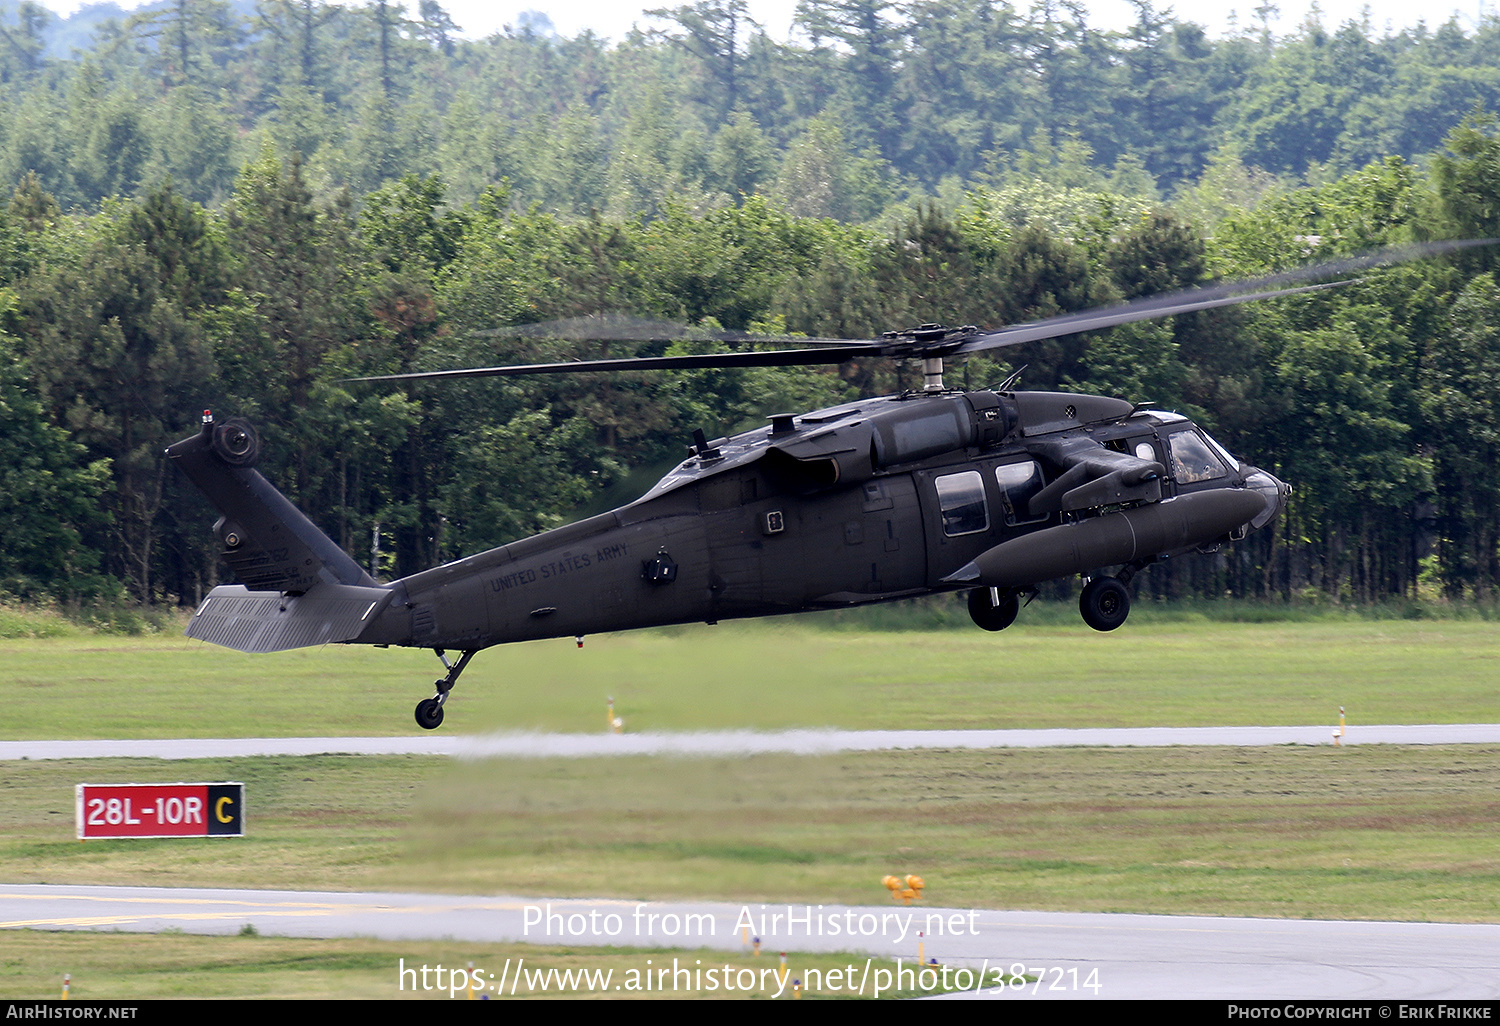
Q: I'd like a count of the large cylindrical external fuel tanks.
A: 1